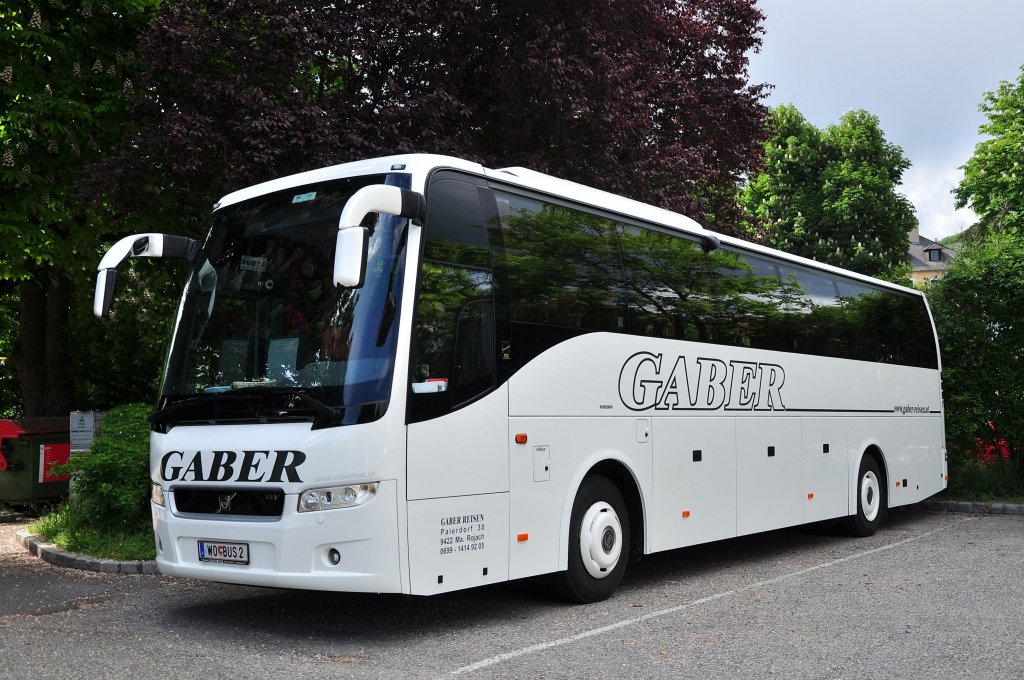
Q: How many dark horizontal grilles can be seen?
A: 1